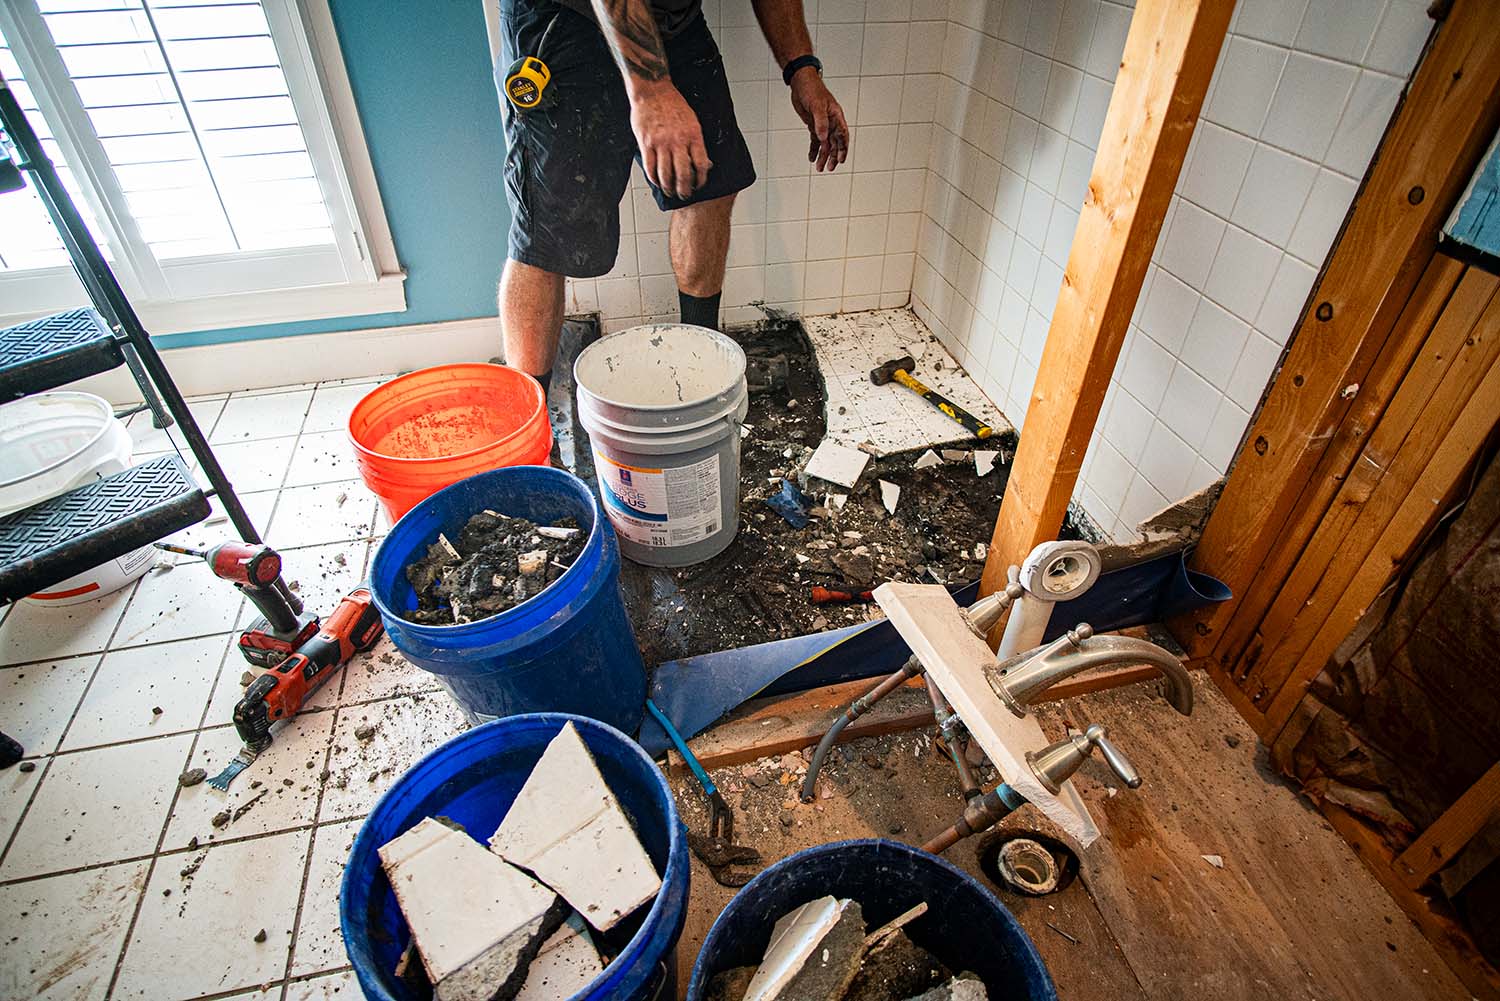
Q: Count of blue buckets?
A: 3